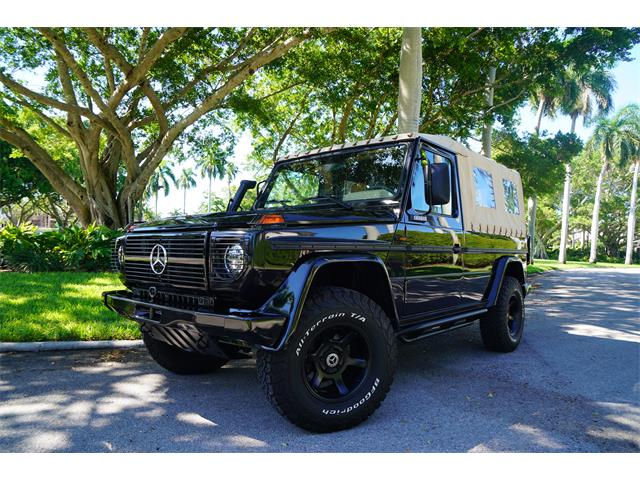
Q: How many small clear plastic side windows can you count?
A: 2